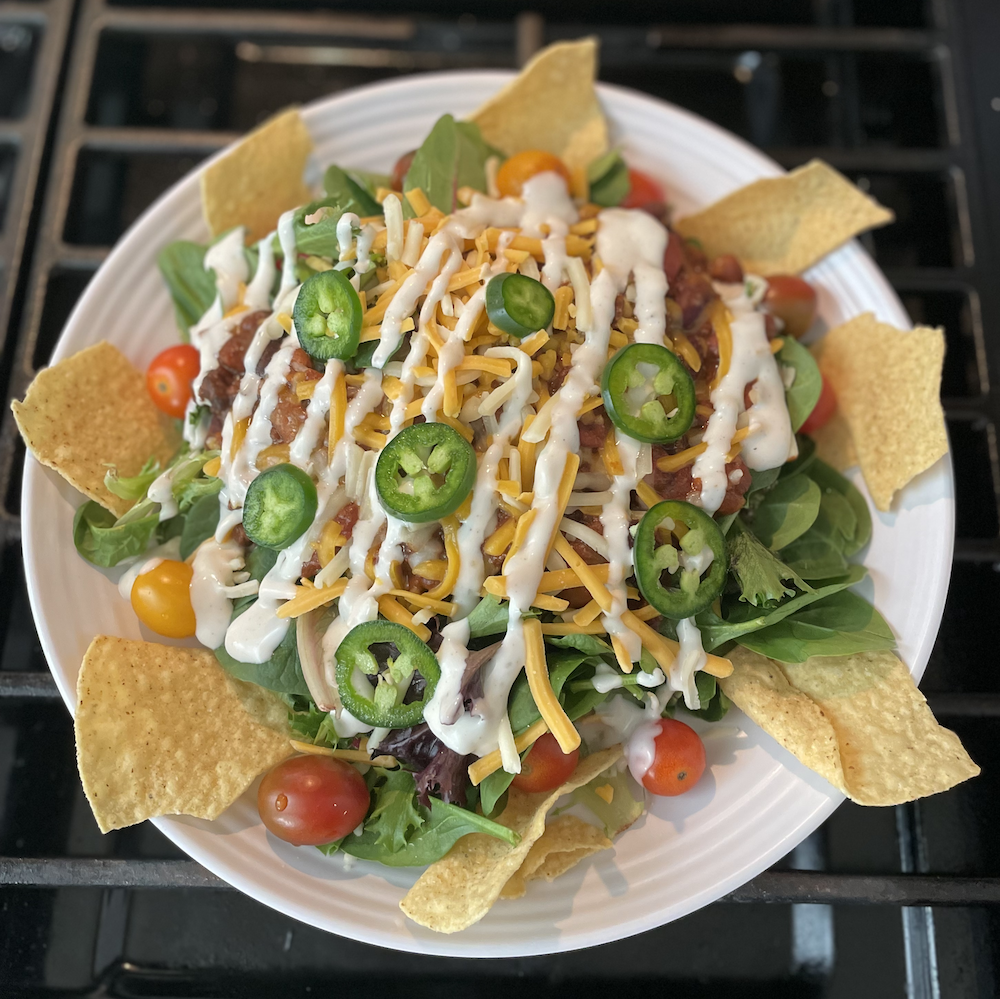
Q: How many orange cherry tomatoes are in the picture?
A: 2